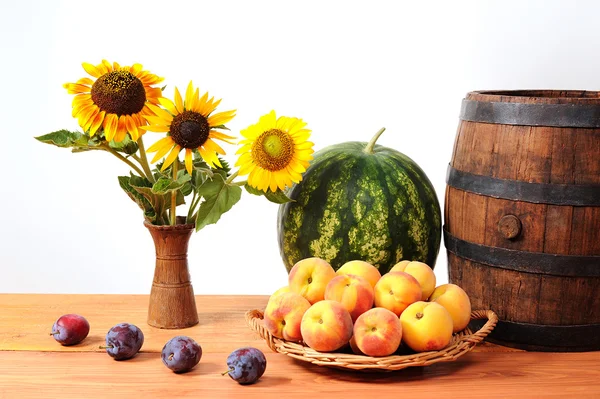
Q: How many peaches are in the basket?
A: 11